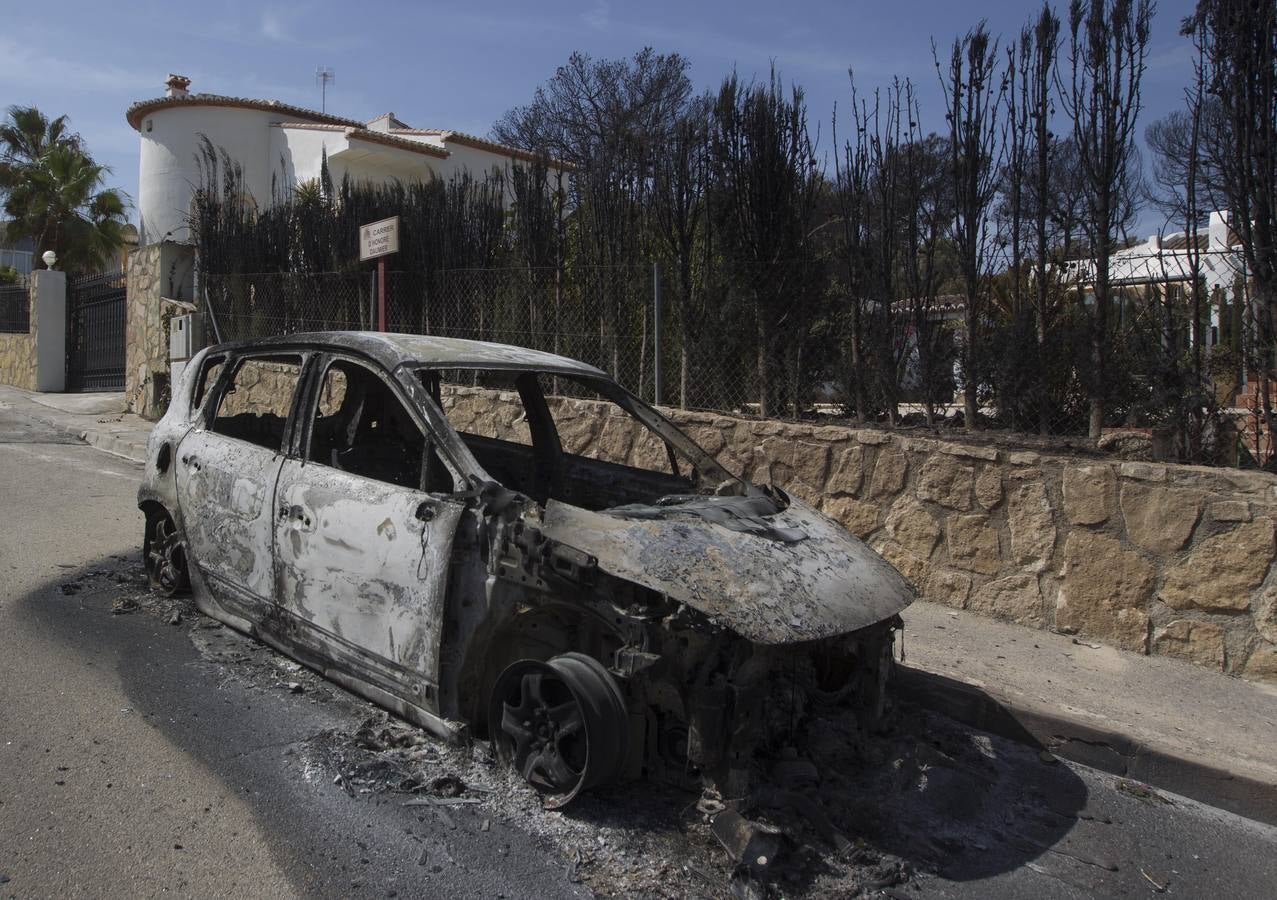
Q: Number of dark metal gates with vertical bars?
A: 1